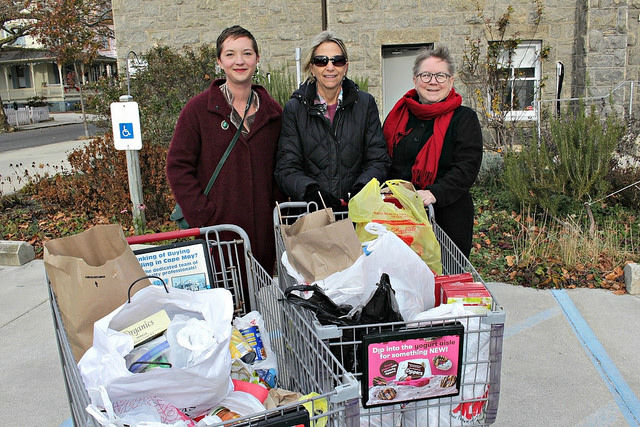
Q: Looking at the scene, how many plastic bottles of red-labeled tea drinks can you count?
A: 0